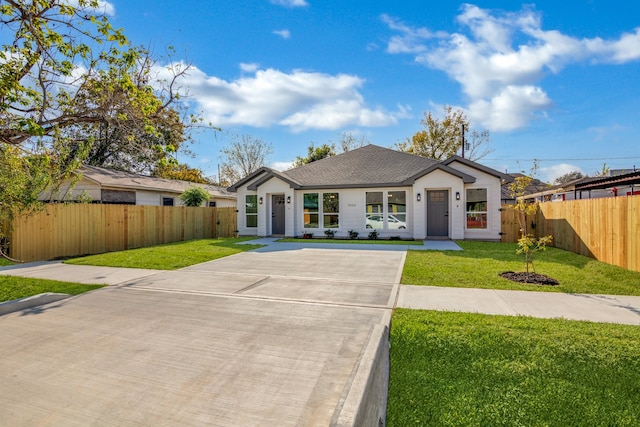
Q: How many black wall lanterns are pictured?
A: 4